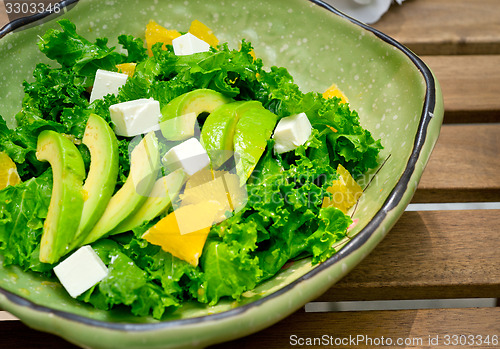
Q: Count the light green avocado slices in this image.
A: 7